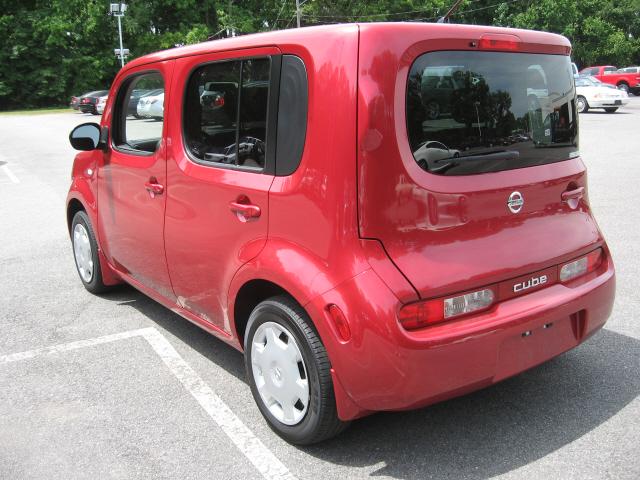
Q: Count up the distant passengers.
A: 0